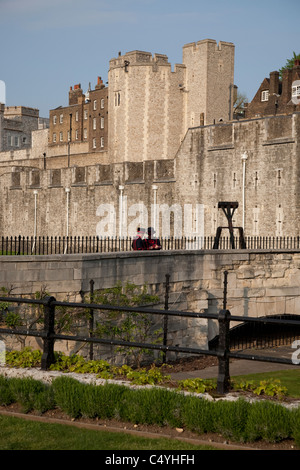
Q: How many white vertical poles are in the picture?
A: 5